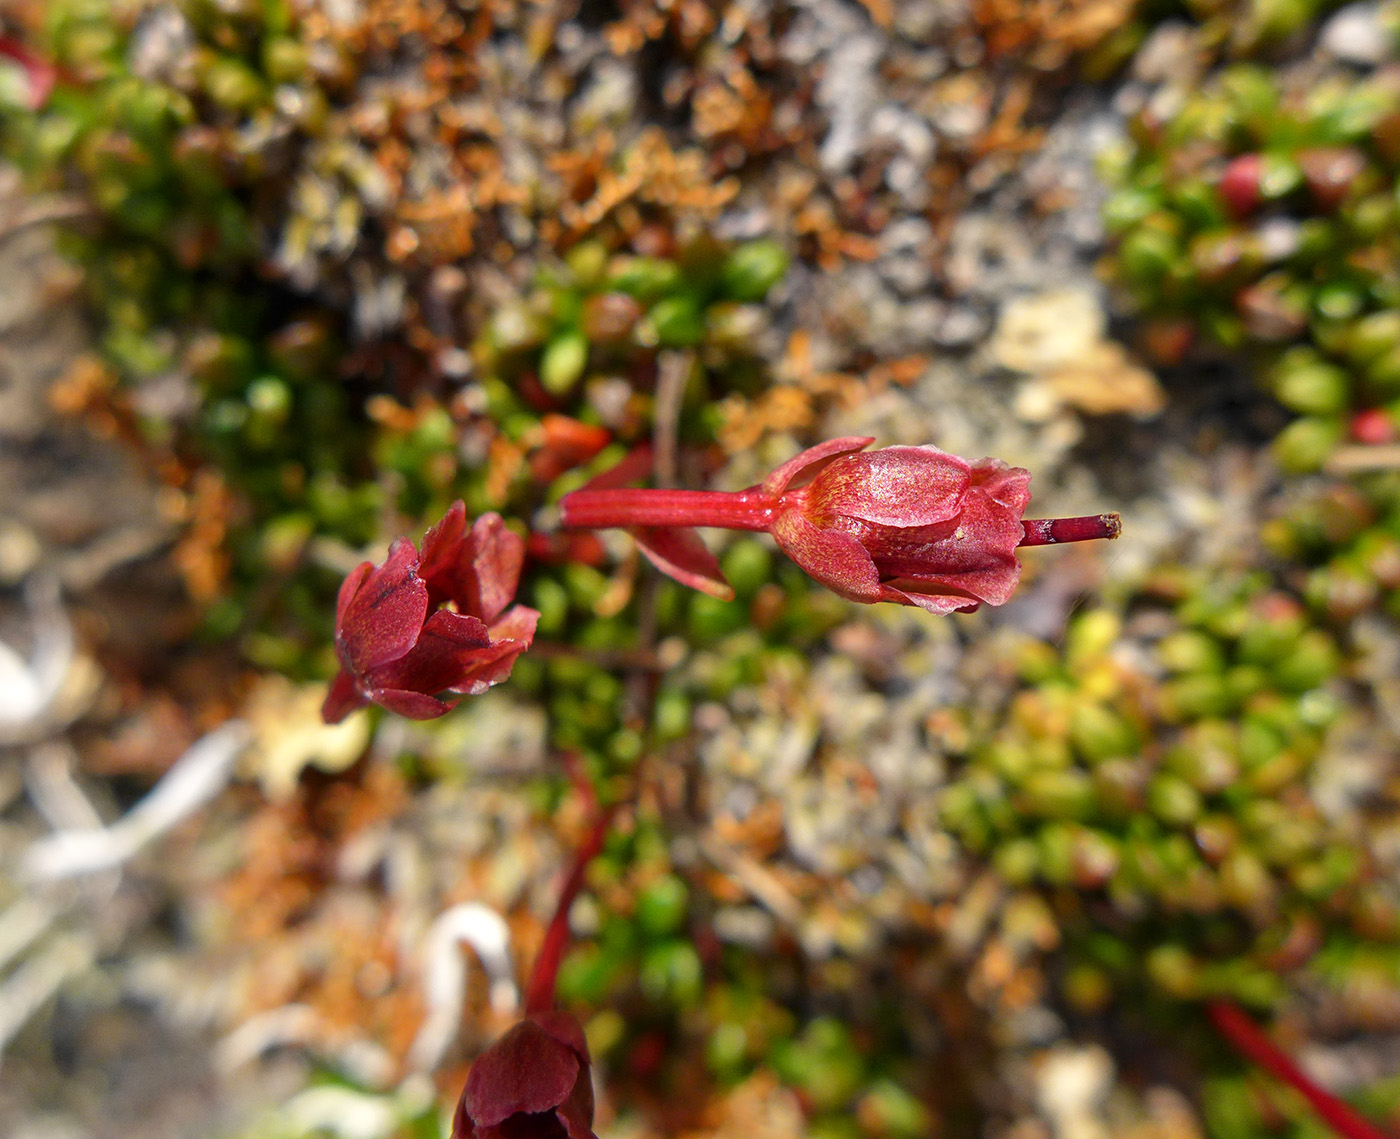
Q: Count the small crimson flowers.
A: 3